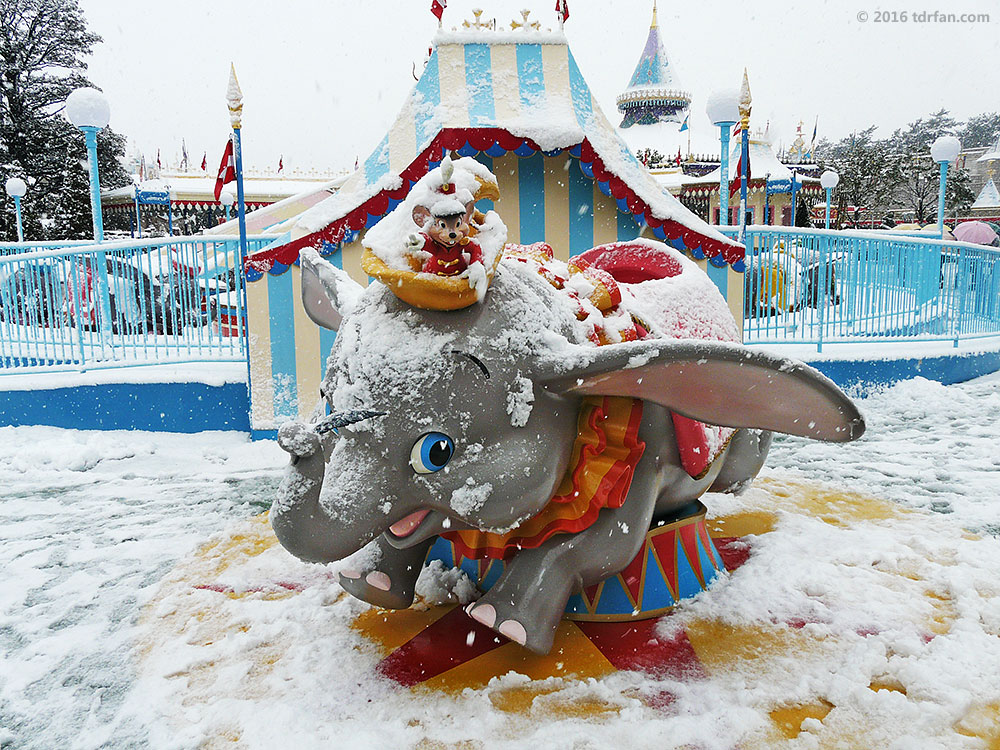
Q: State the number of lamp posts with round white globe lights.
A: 6